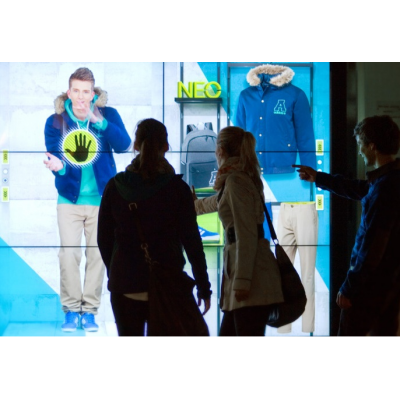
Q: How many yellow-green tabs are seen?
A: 4